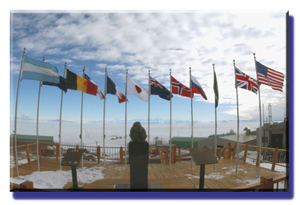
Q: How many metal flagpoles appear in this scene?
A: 12